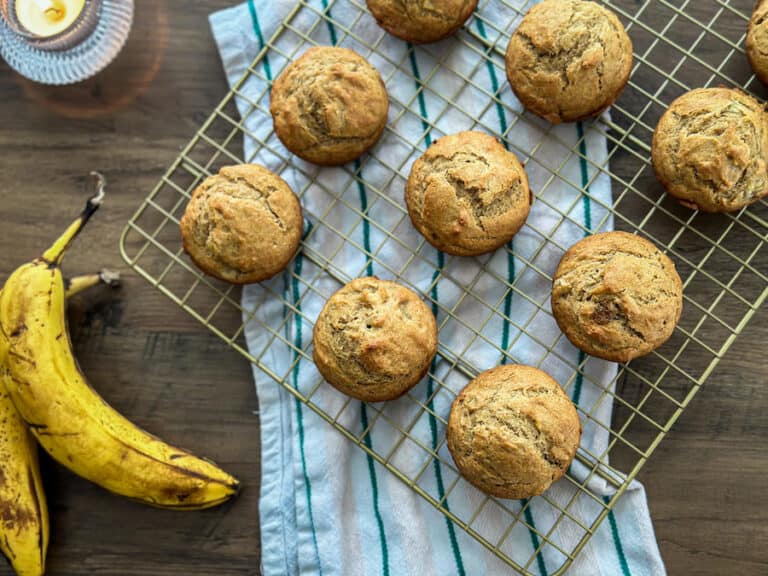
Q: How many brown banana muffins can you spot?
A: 10